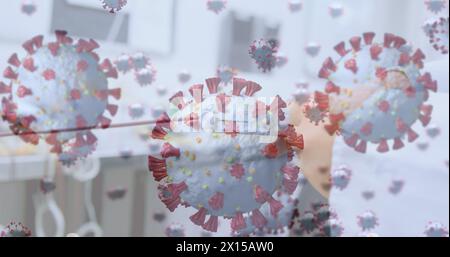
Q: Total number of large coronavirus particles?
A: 3